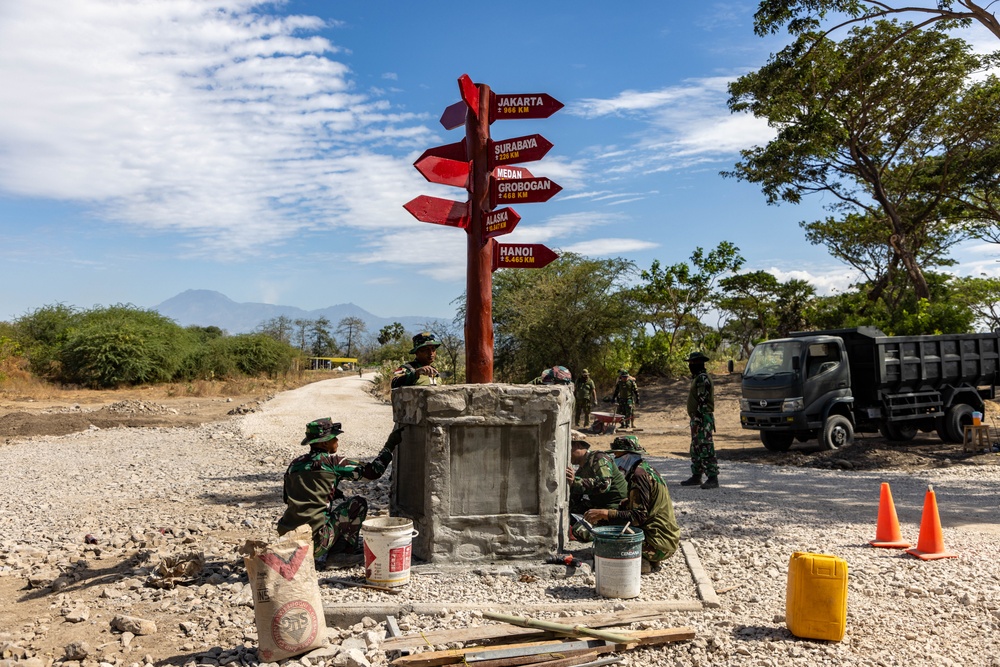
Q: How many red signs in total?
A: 11